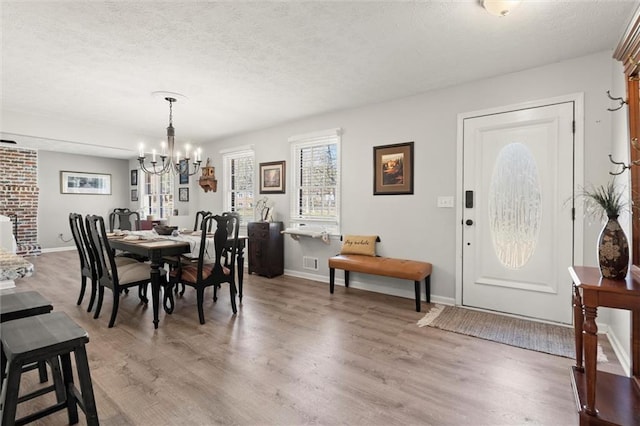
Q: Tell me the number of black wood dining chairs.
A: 6